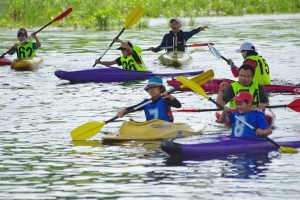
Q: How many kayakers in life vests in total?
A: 7